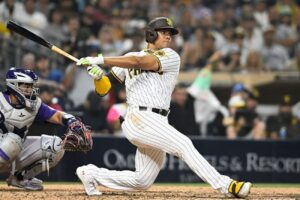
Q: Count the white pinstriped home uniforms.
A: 1